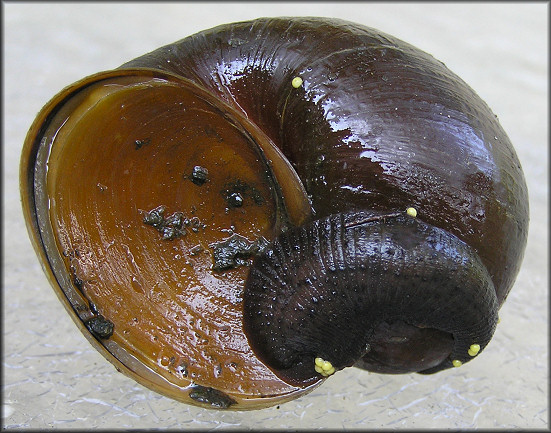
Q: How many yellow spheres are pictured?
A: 10